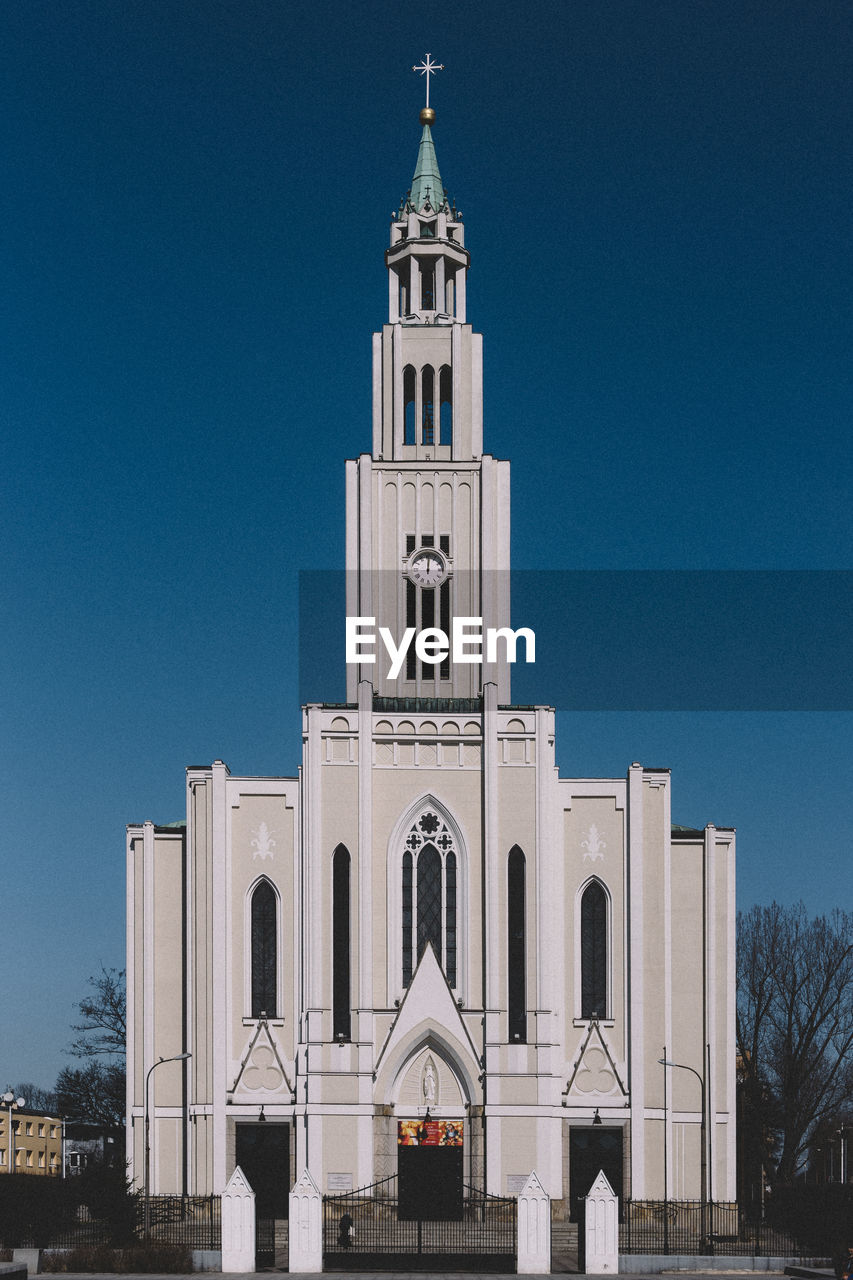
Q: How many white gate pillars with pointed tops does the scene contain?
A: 4